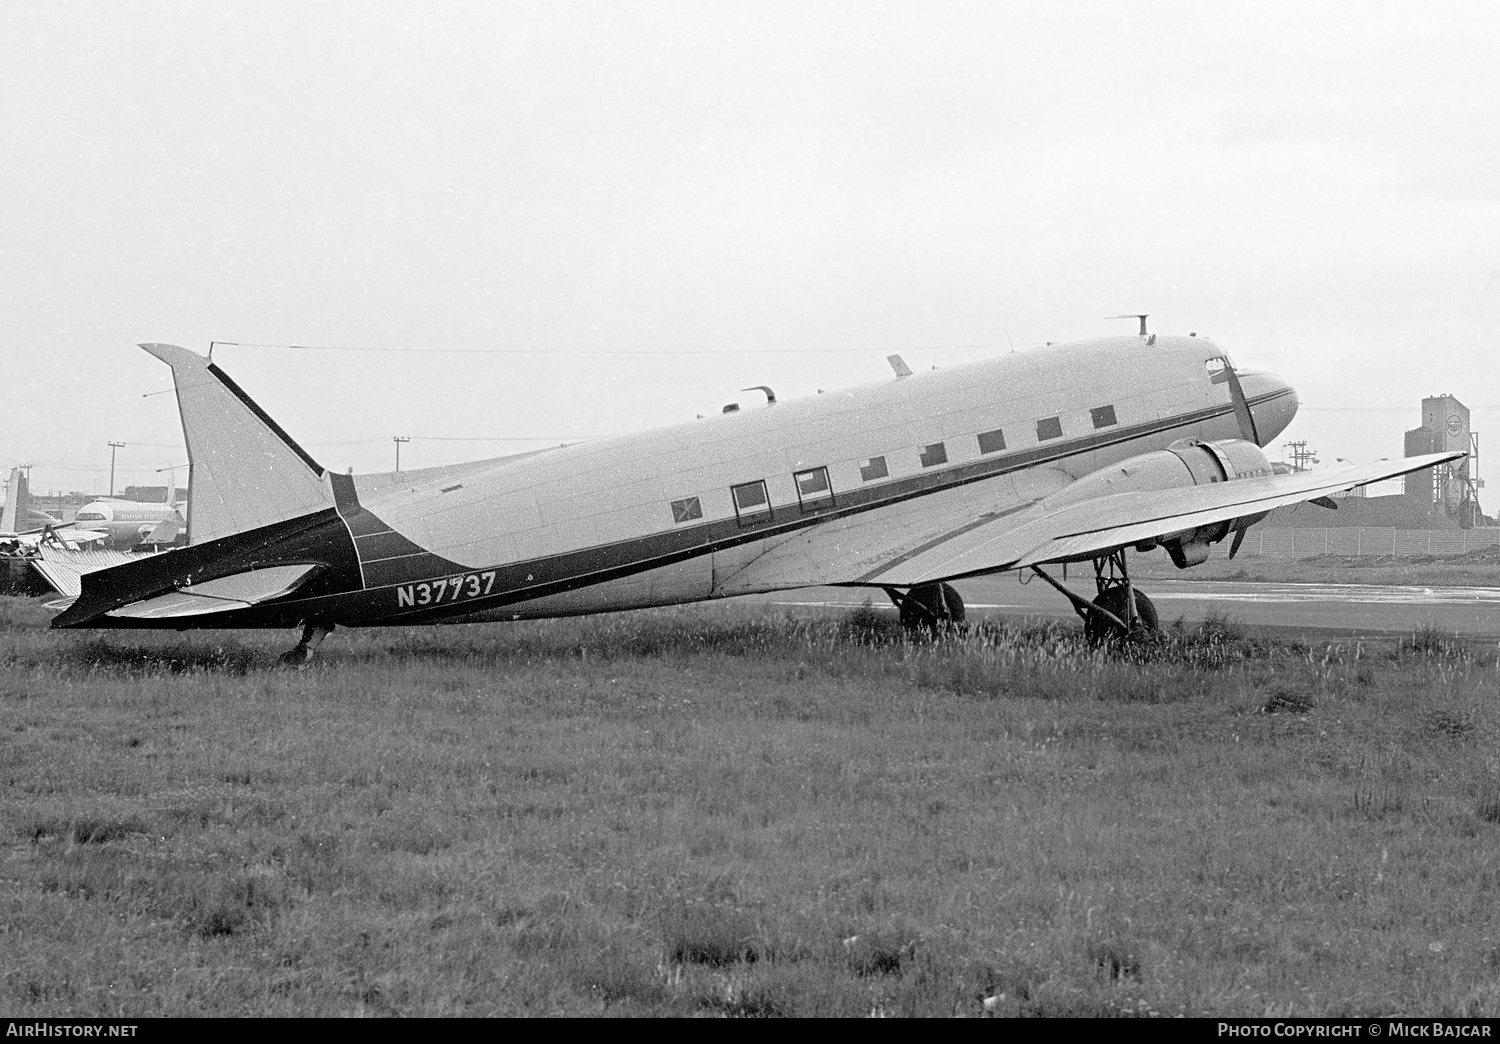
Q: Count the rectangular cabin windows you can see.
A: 8